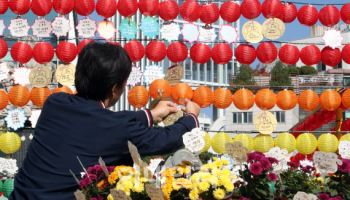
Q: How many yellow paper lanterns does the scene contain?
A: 9